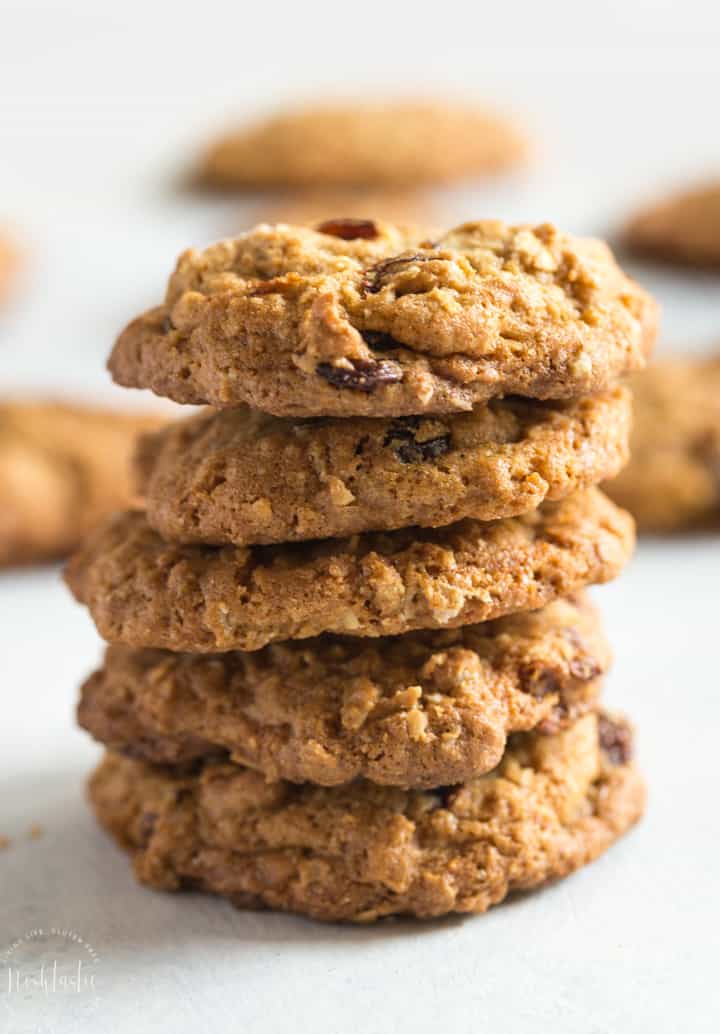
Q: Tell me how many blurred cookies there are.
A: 6